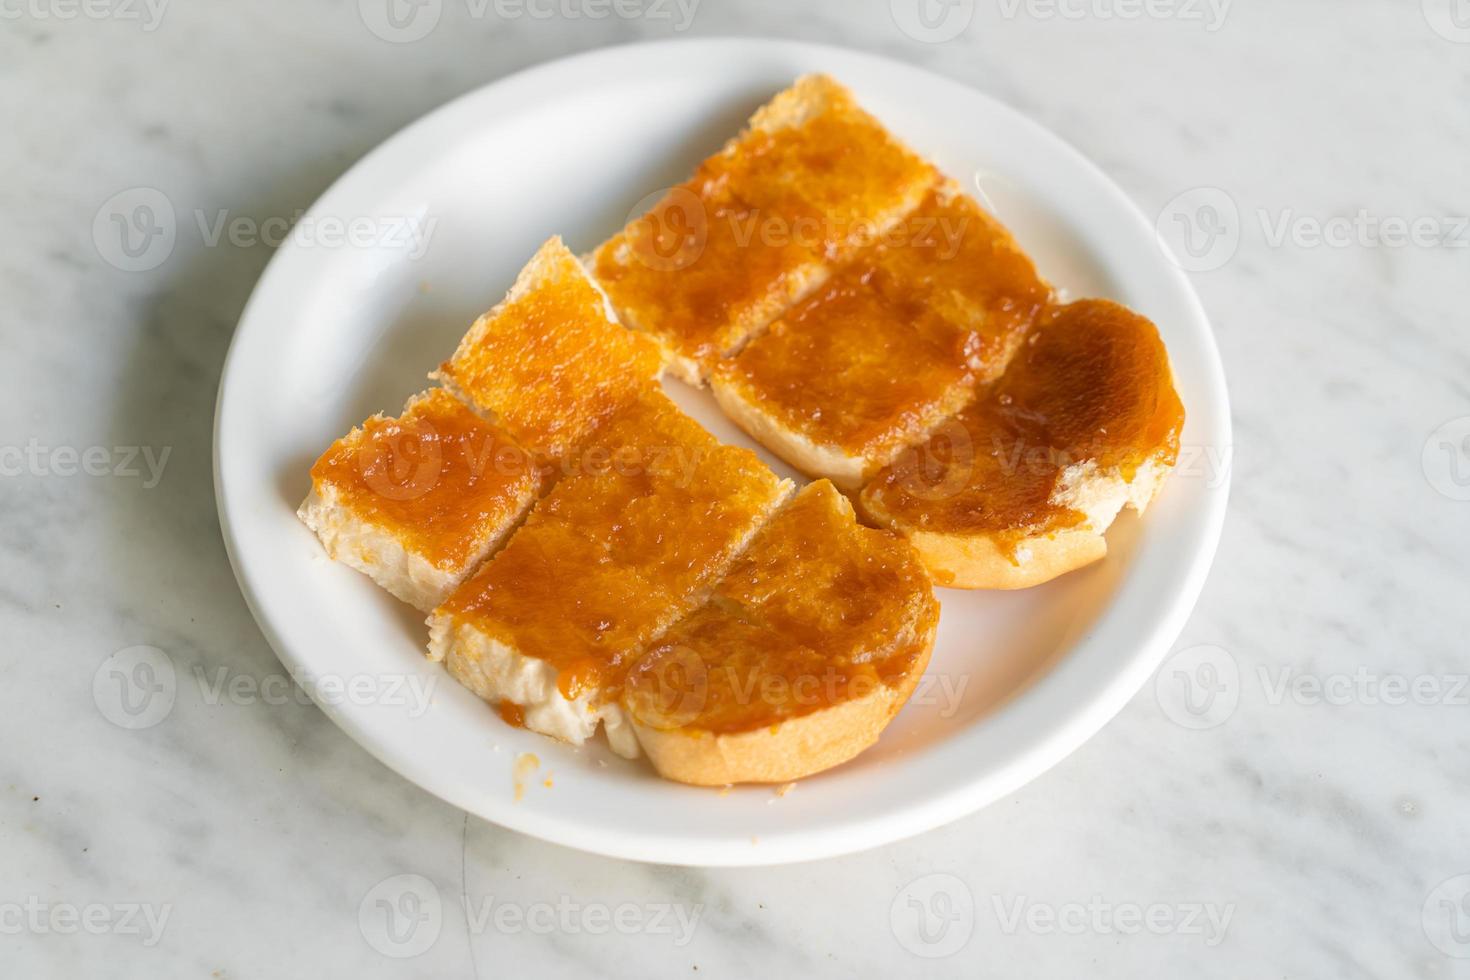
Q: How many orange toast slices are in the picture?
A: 7